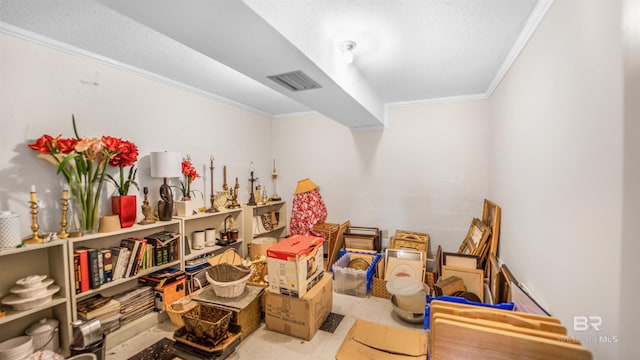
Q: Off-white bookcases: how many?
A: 4